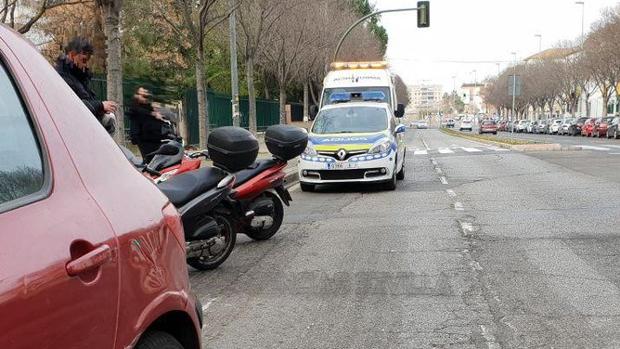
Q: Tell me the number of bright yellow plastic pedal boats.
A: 0